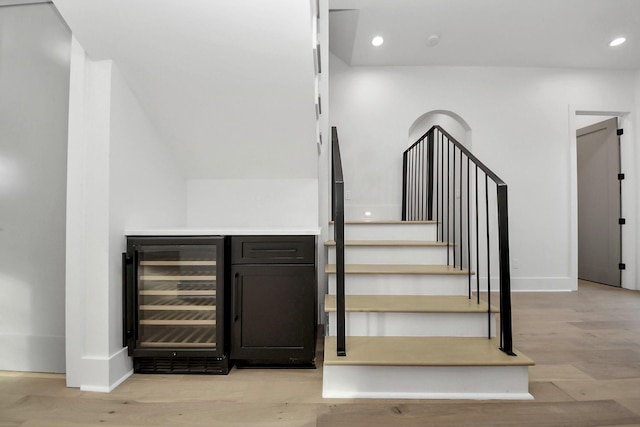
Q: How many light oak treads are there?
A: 5